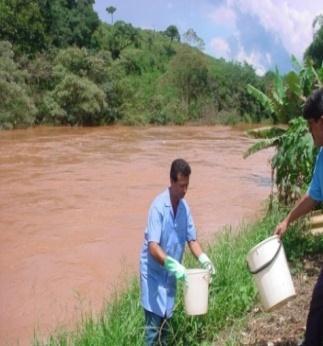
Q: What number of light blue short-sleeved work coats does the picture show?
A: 1